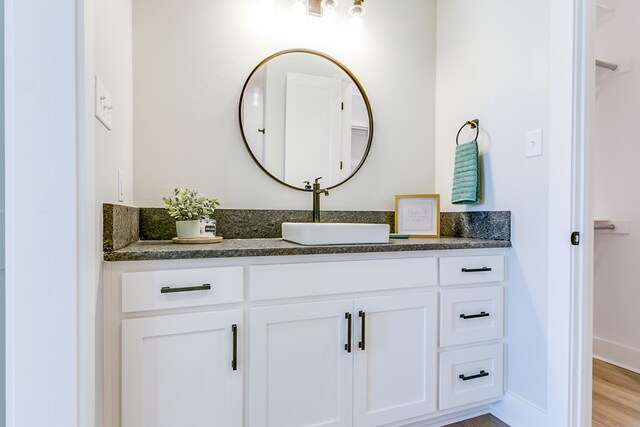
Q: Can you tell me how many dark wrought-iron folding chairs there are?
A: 0